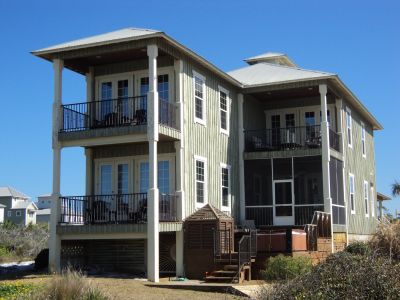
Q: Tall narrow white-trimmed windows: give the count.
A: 8